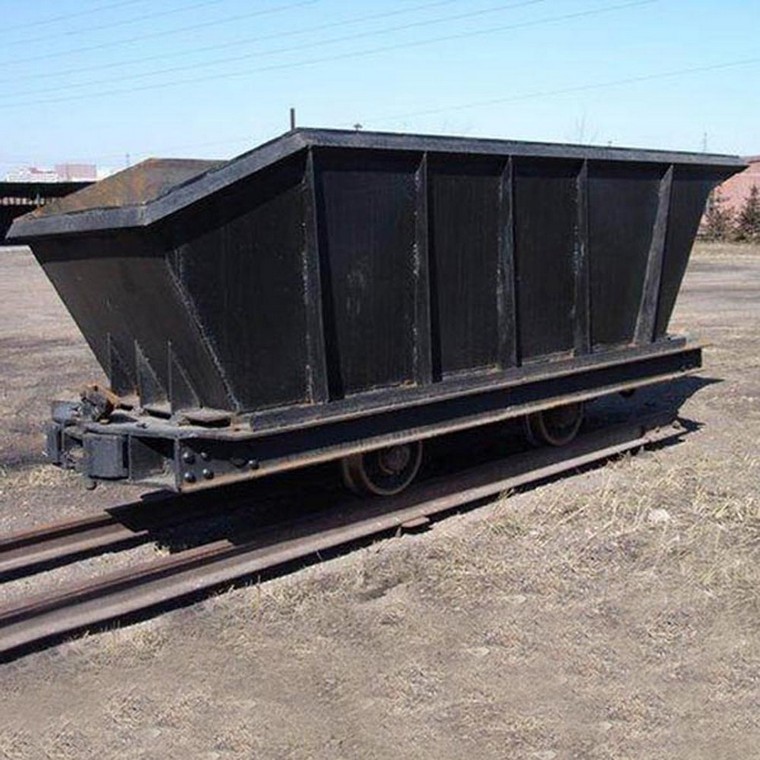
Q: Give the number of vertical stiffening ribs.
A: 5